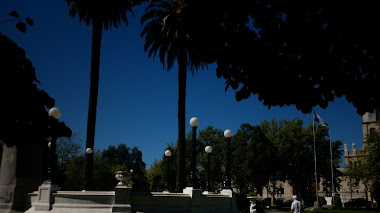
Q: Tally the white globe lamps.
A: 7